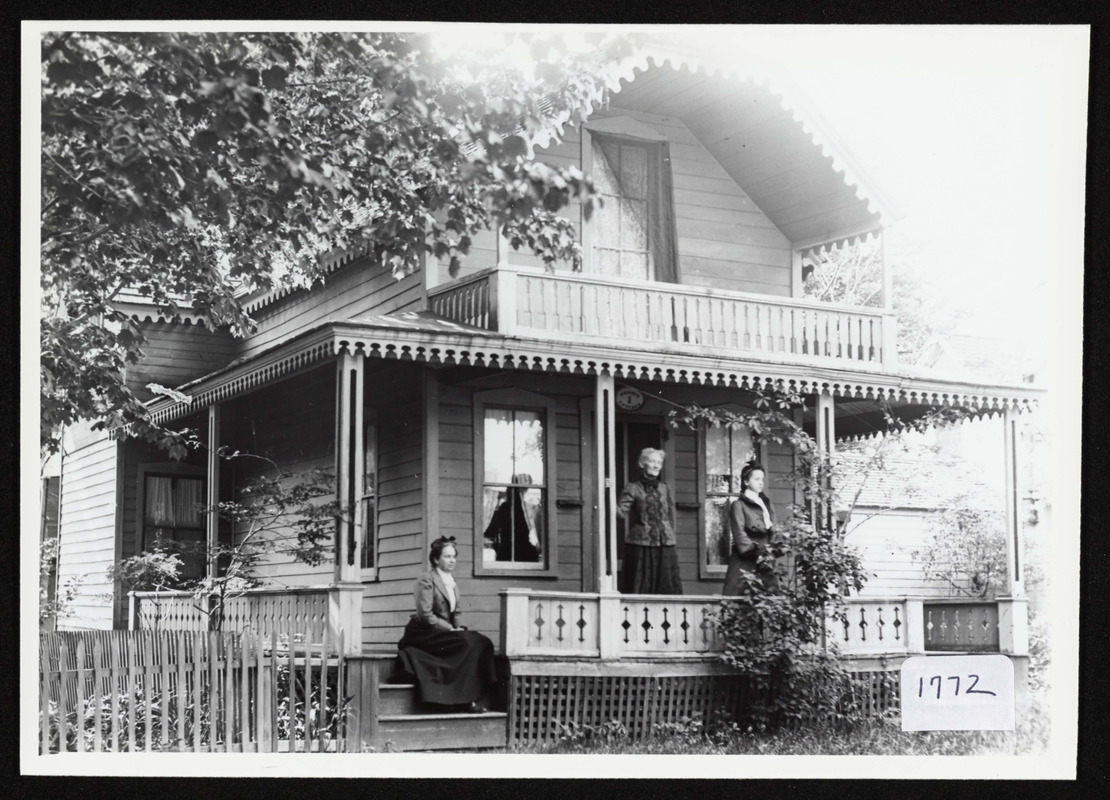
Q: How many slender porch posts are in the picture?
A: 5